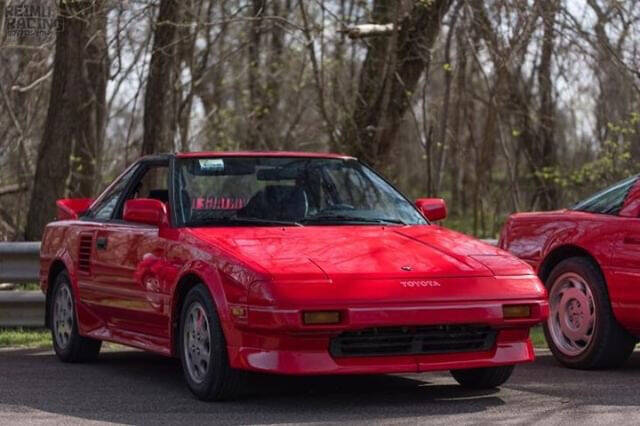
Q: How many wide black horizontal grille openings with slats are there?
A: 1